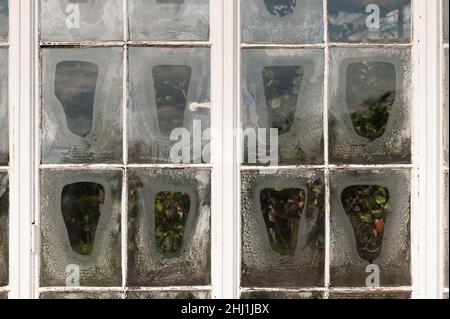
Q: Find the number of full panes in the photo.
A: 8